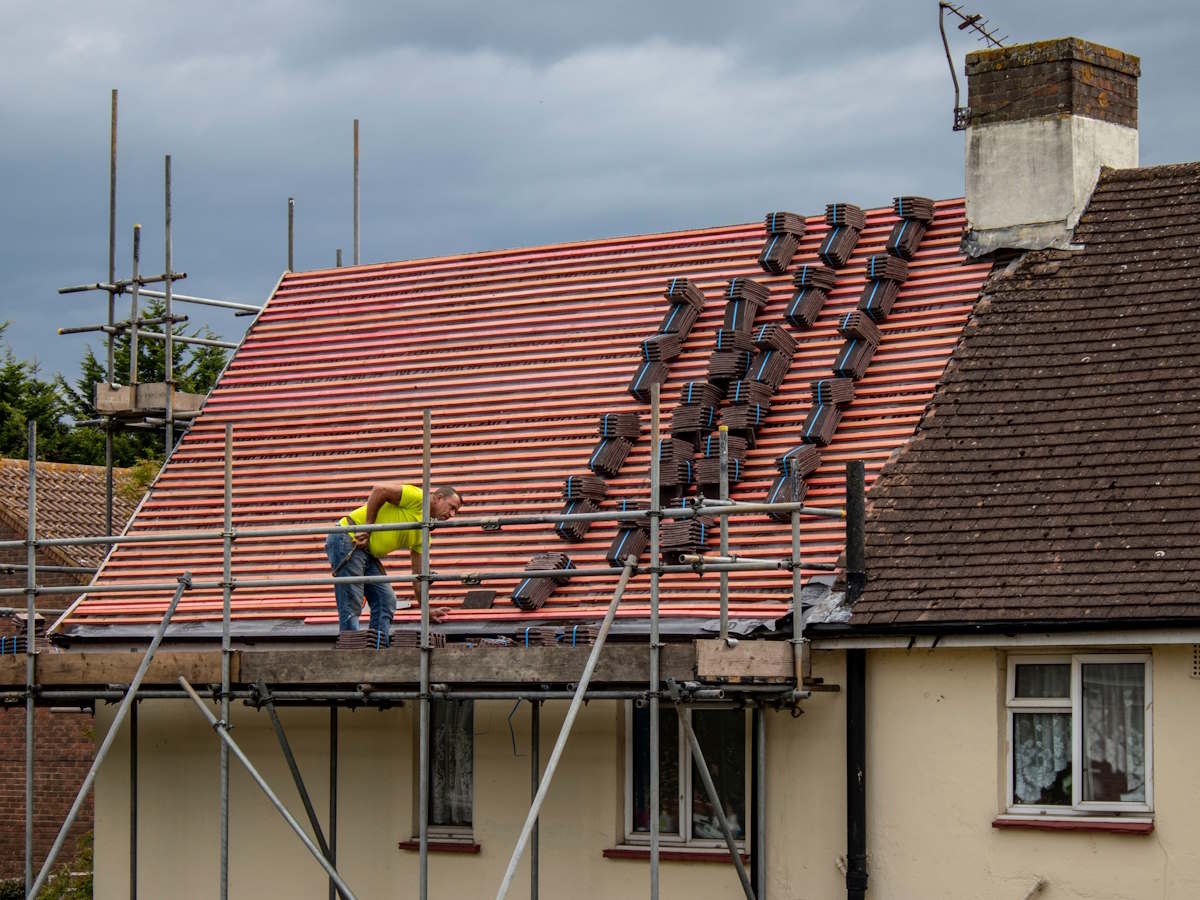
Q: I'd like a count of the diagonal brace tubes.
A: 5